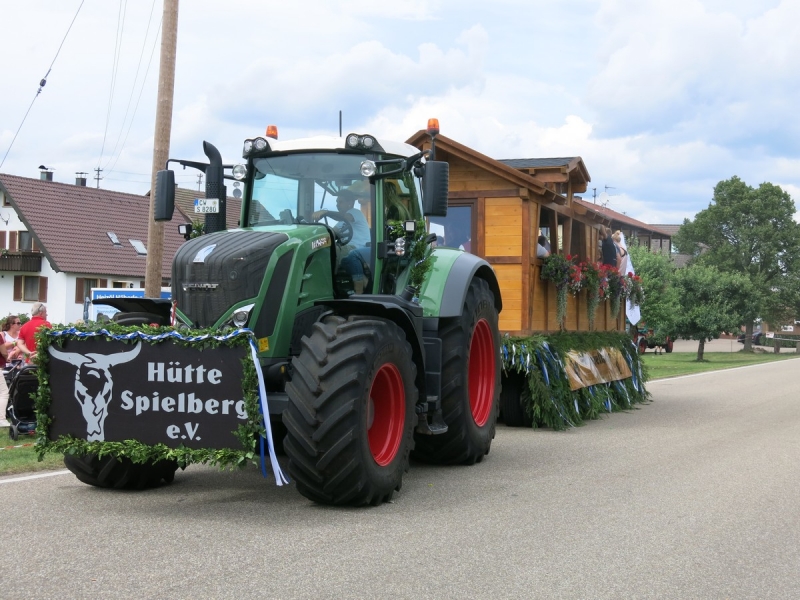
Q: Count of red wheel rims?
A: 2